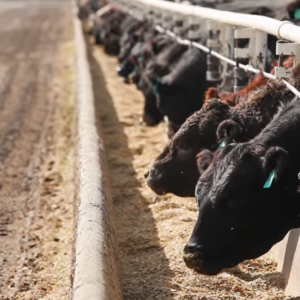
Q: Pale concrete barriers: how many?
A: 1